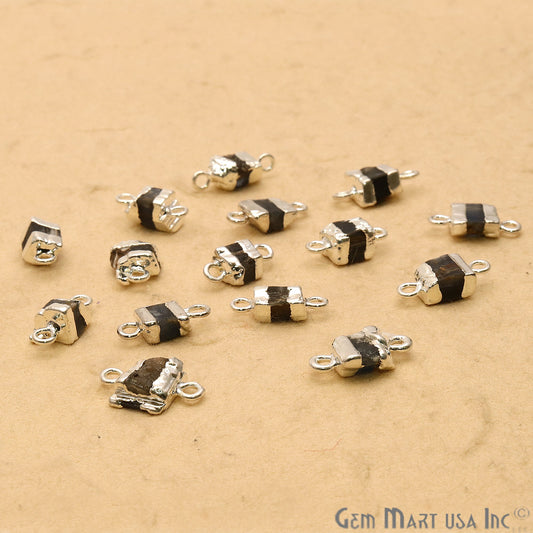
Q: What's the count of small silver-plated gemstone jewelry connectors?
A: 15